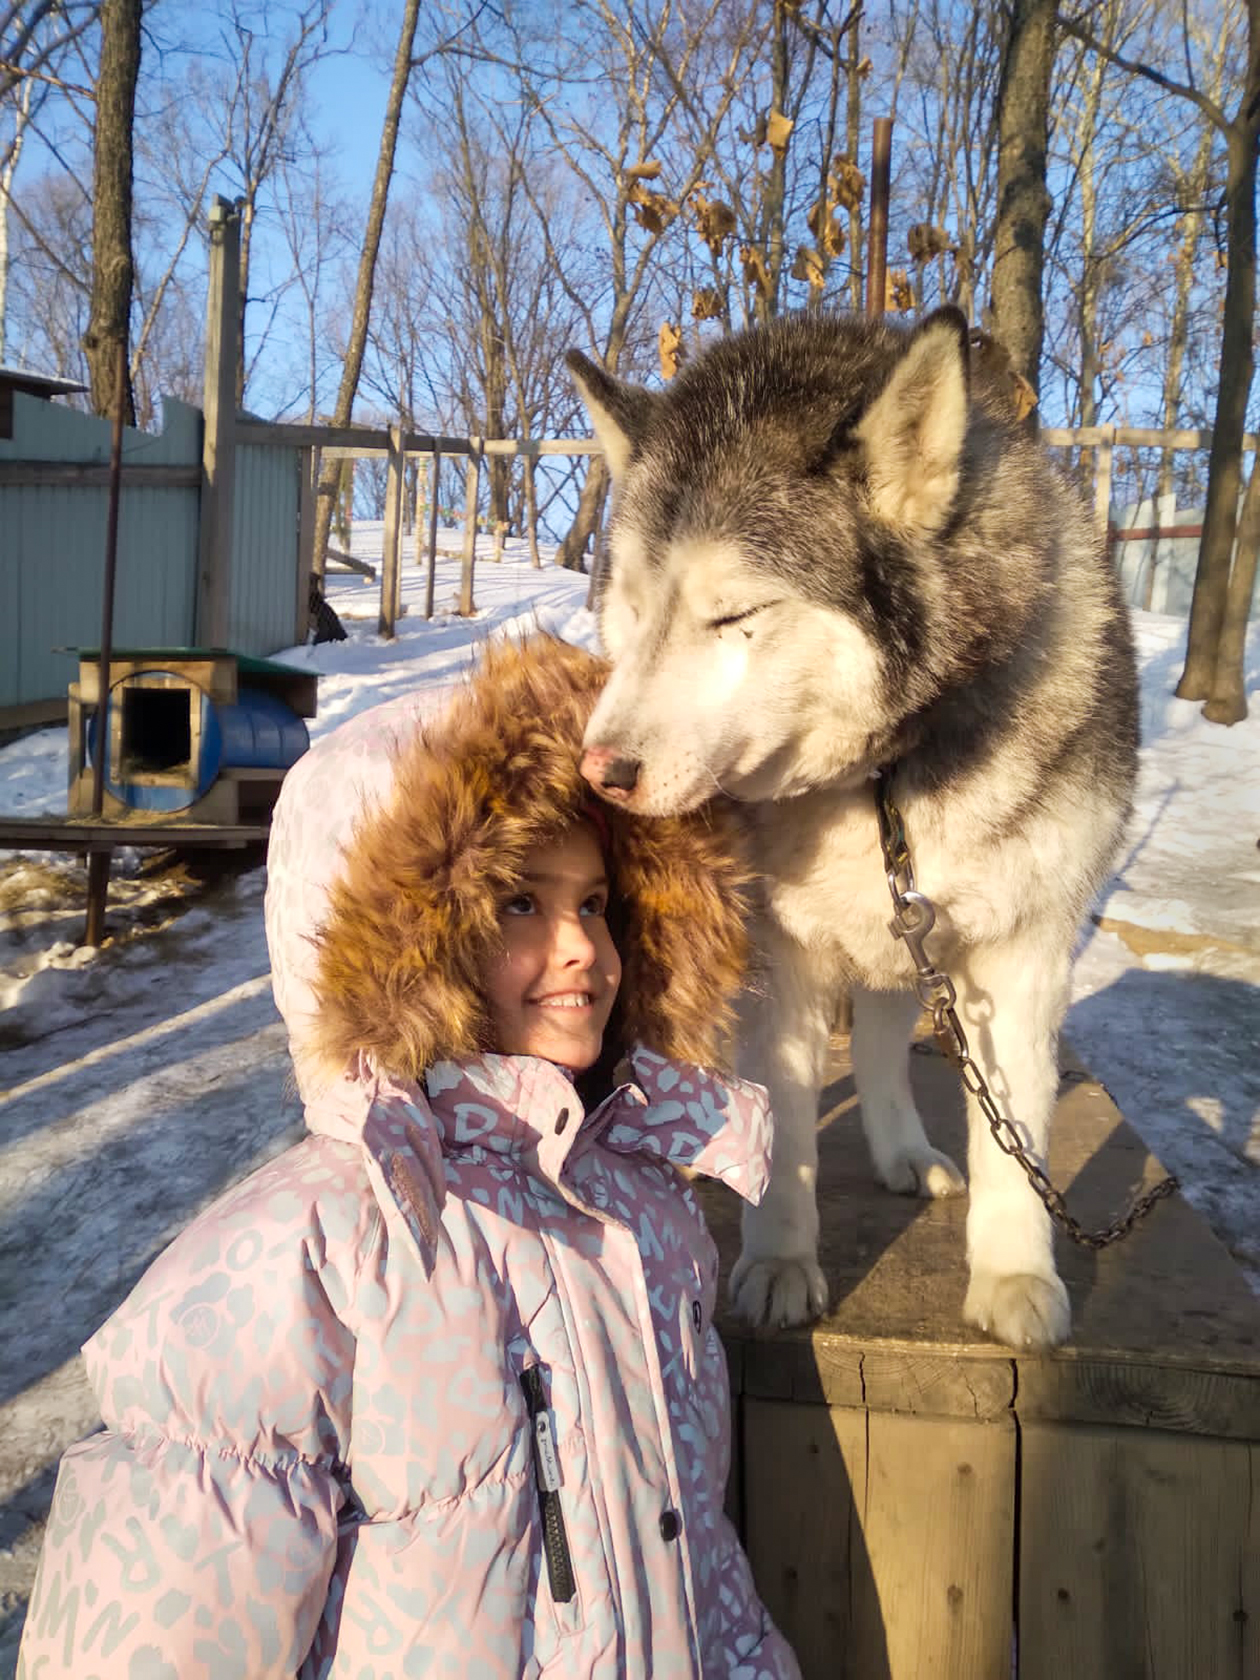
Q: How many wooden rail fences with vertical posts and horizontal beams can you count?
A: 1